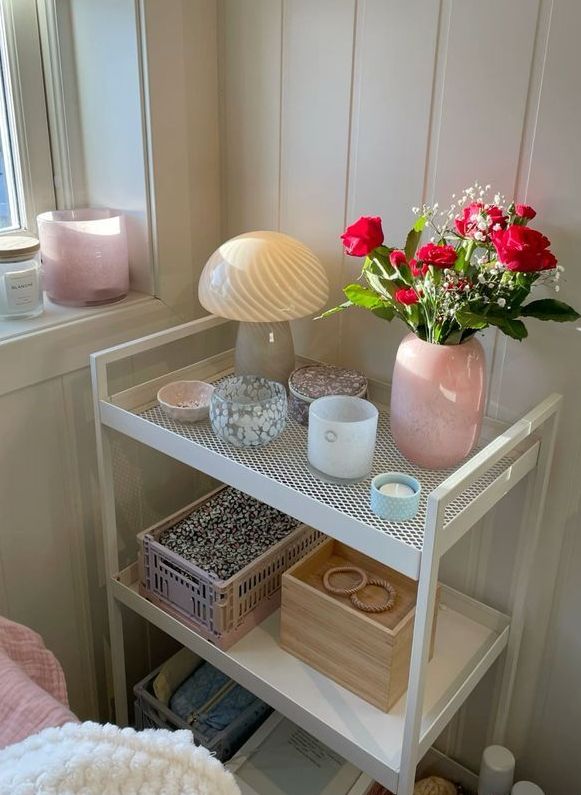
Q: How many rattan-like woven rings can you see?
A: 2